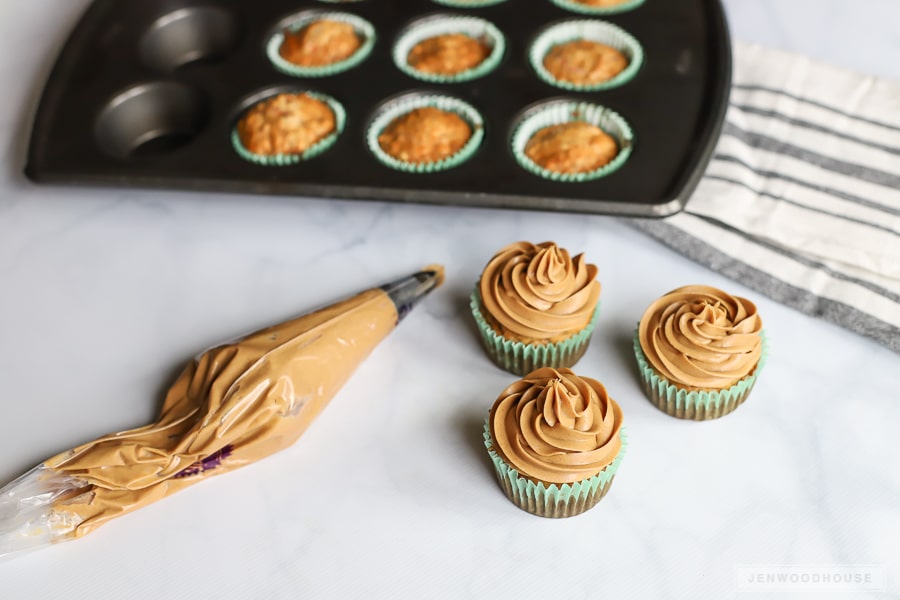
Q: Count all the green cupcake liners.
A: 12